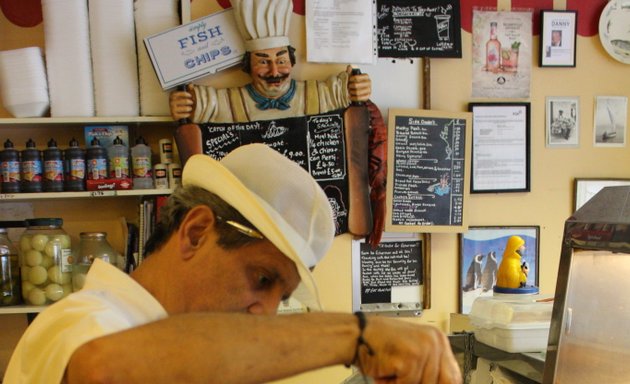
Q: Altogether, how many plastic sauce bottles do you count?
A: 7